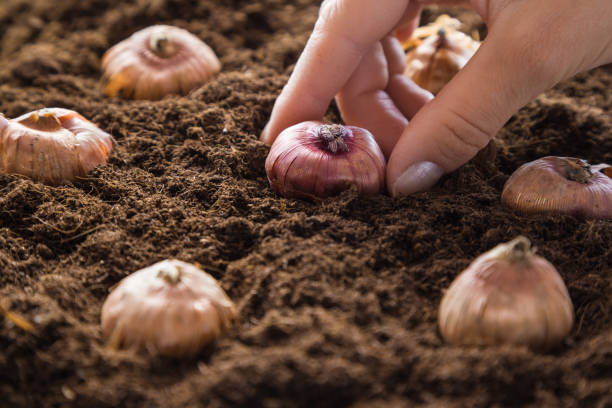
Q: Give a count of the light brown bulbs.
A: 6